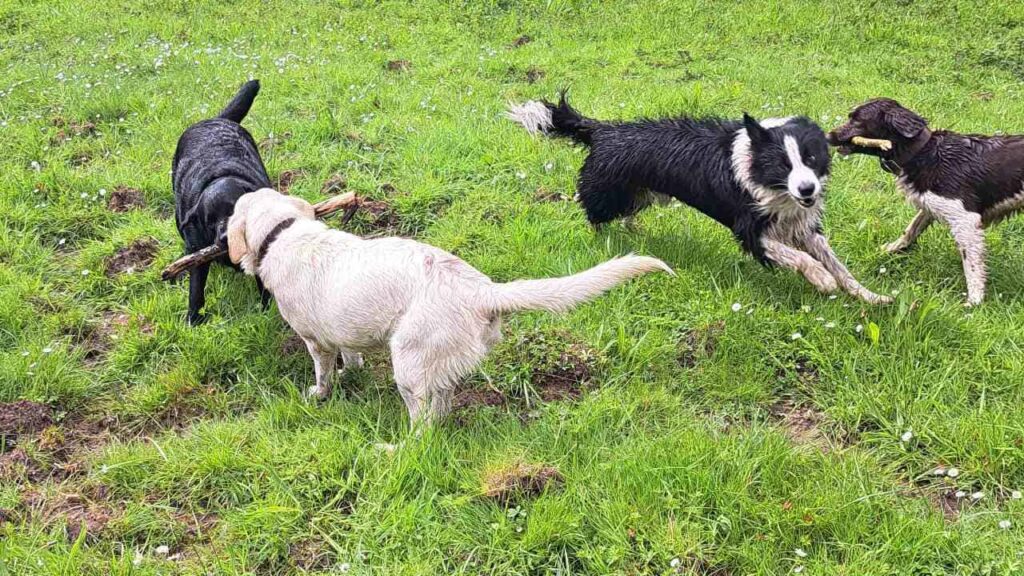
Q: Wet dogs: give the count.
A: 4